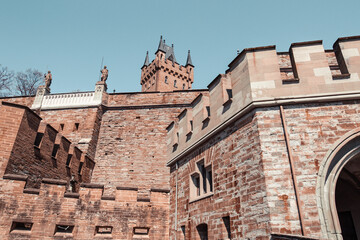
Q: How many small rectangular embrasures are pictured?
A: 4